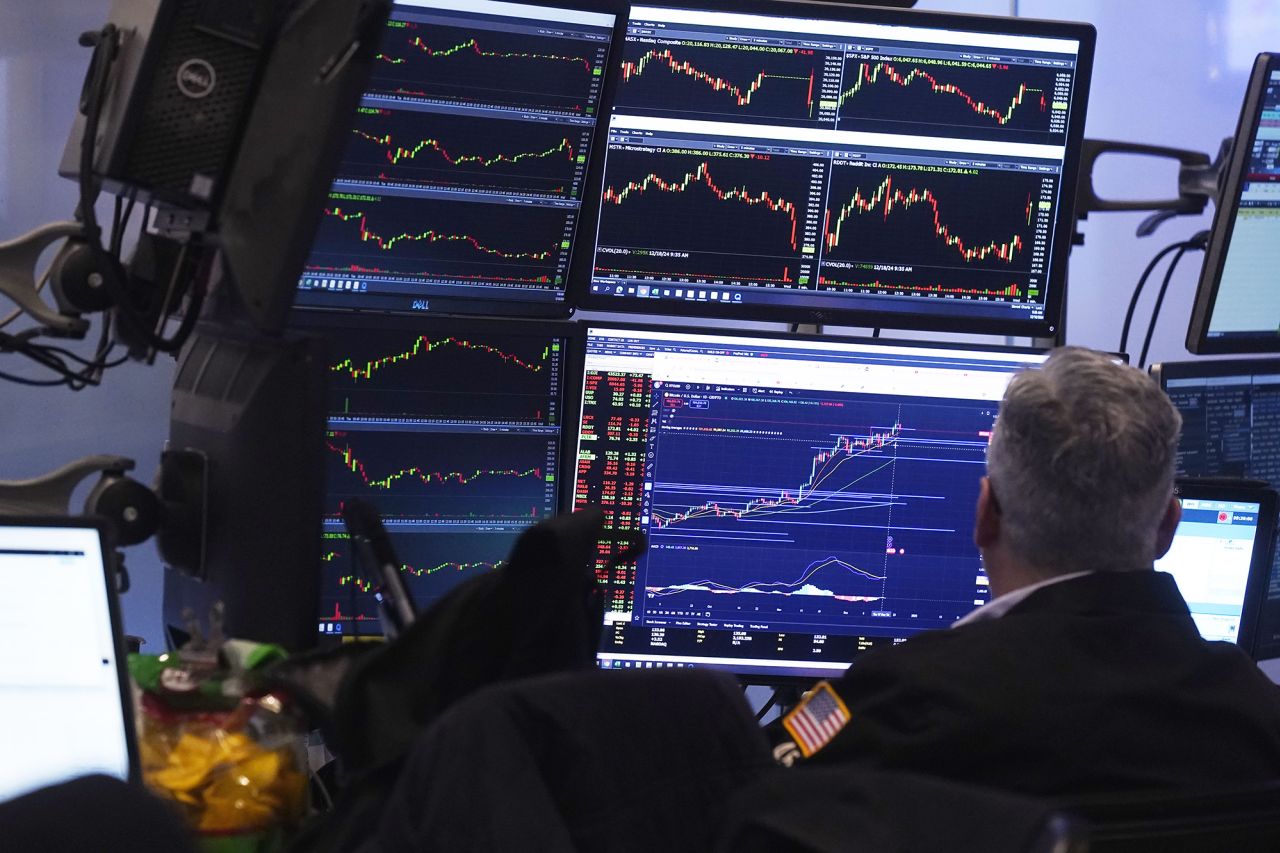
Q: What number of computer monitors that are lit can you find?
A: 8